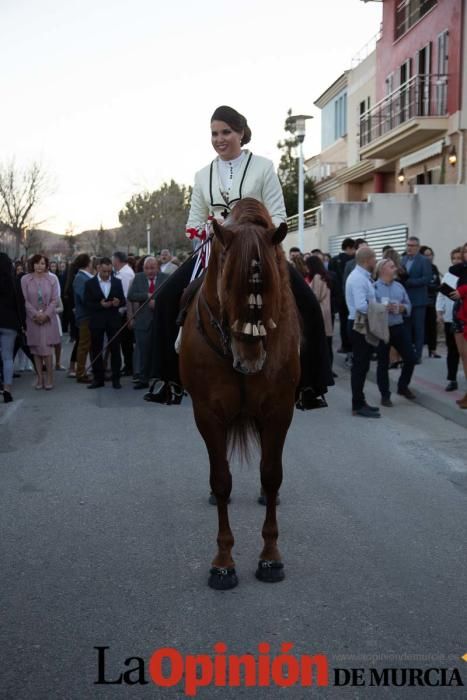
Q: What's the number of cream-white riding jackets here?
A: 1